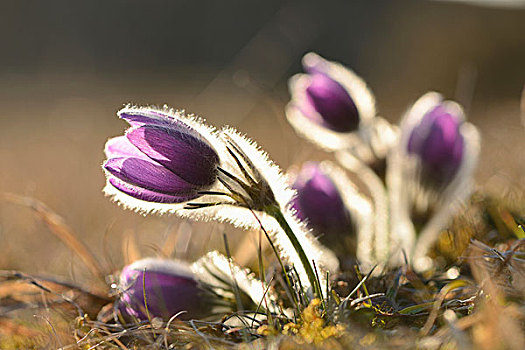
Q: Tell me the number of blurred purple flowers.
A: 4